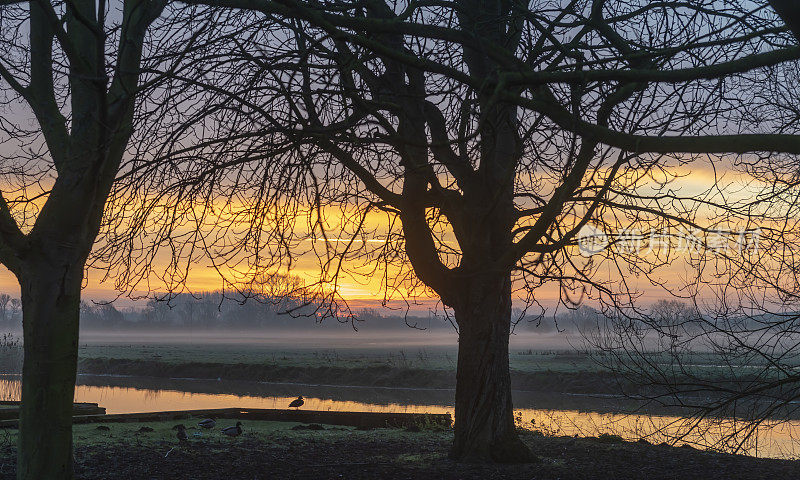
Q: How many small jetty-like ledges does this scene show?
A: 2